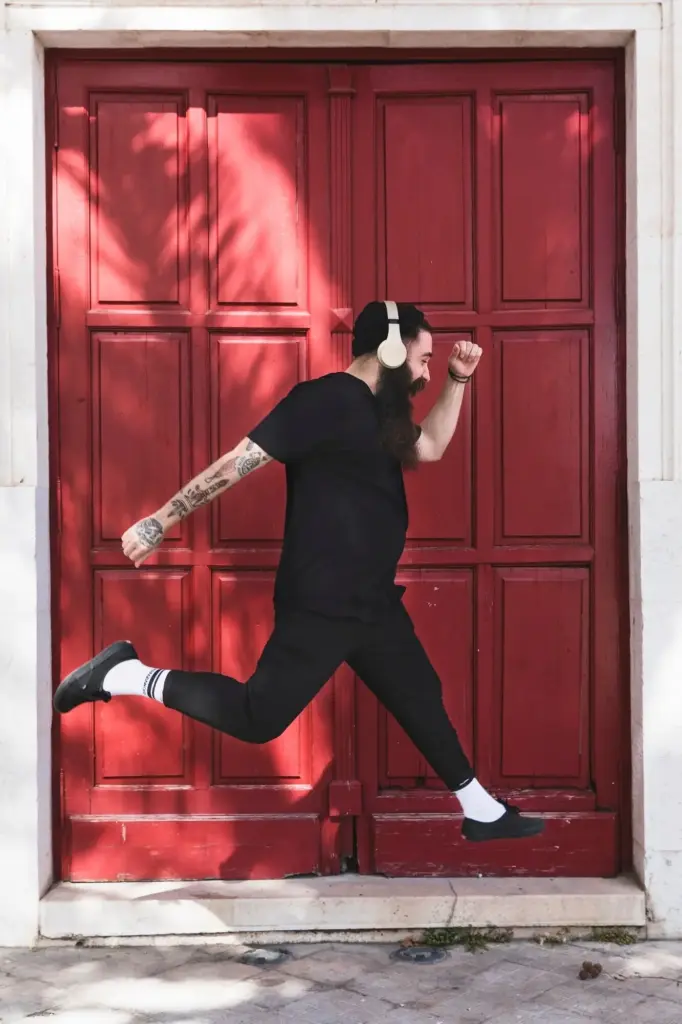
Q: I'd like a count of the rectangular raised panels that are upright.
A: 12